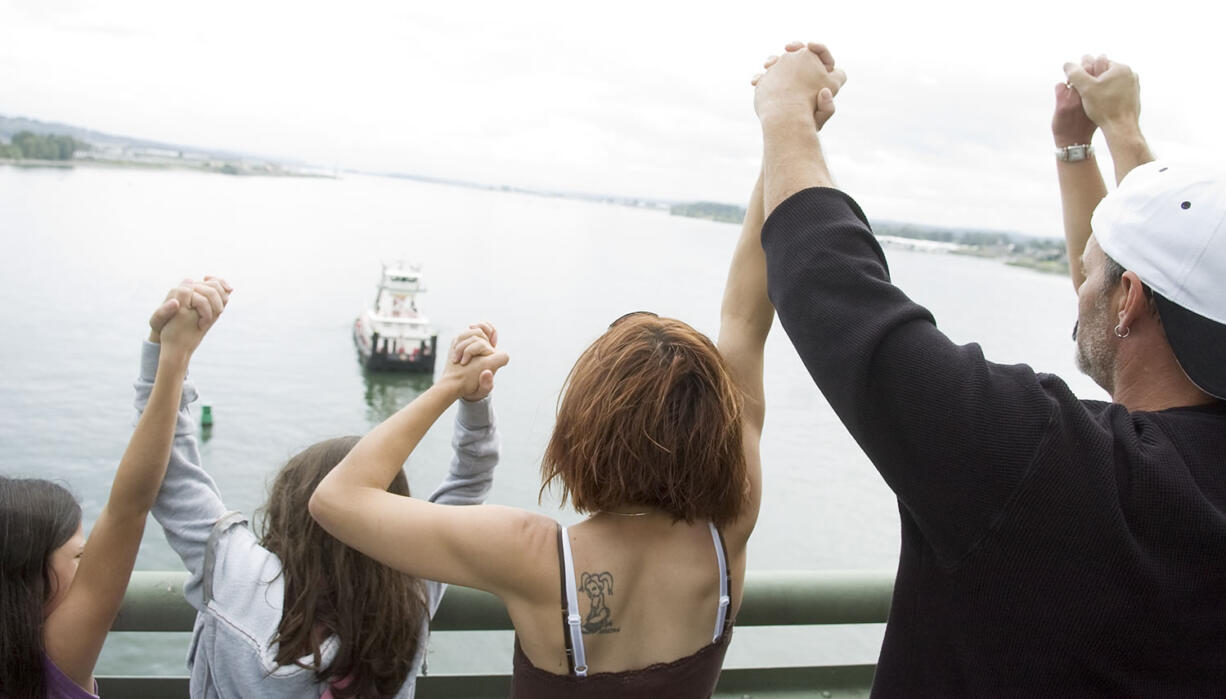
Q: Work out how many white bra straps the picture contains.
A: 2